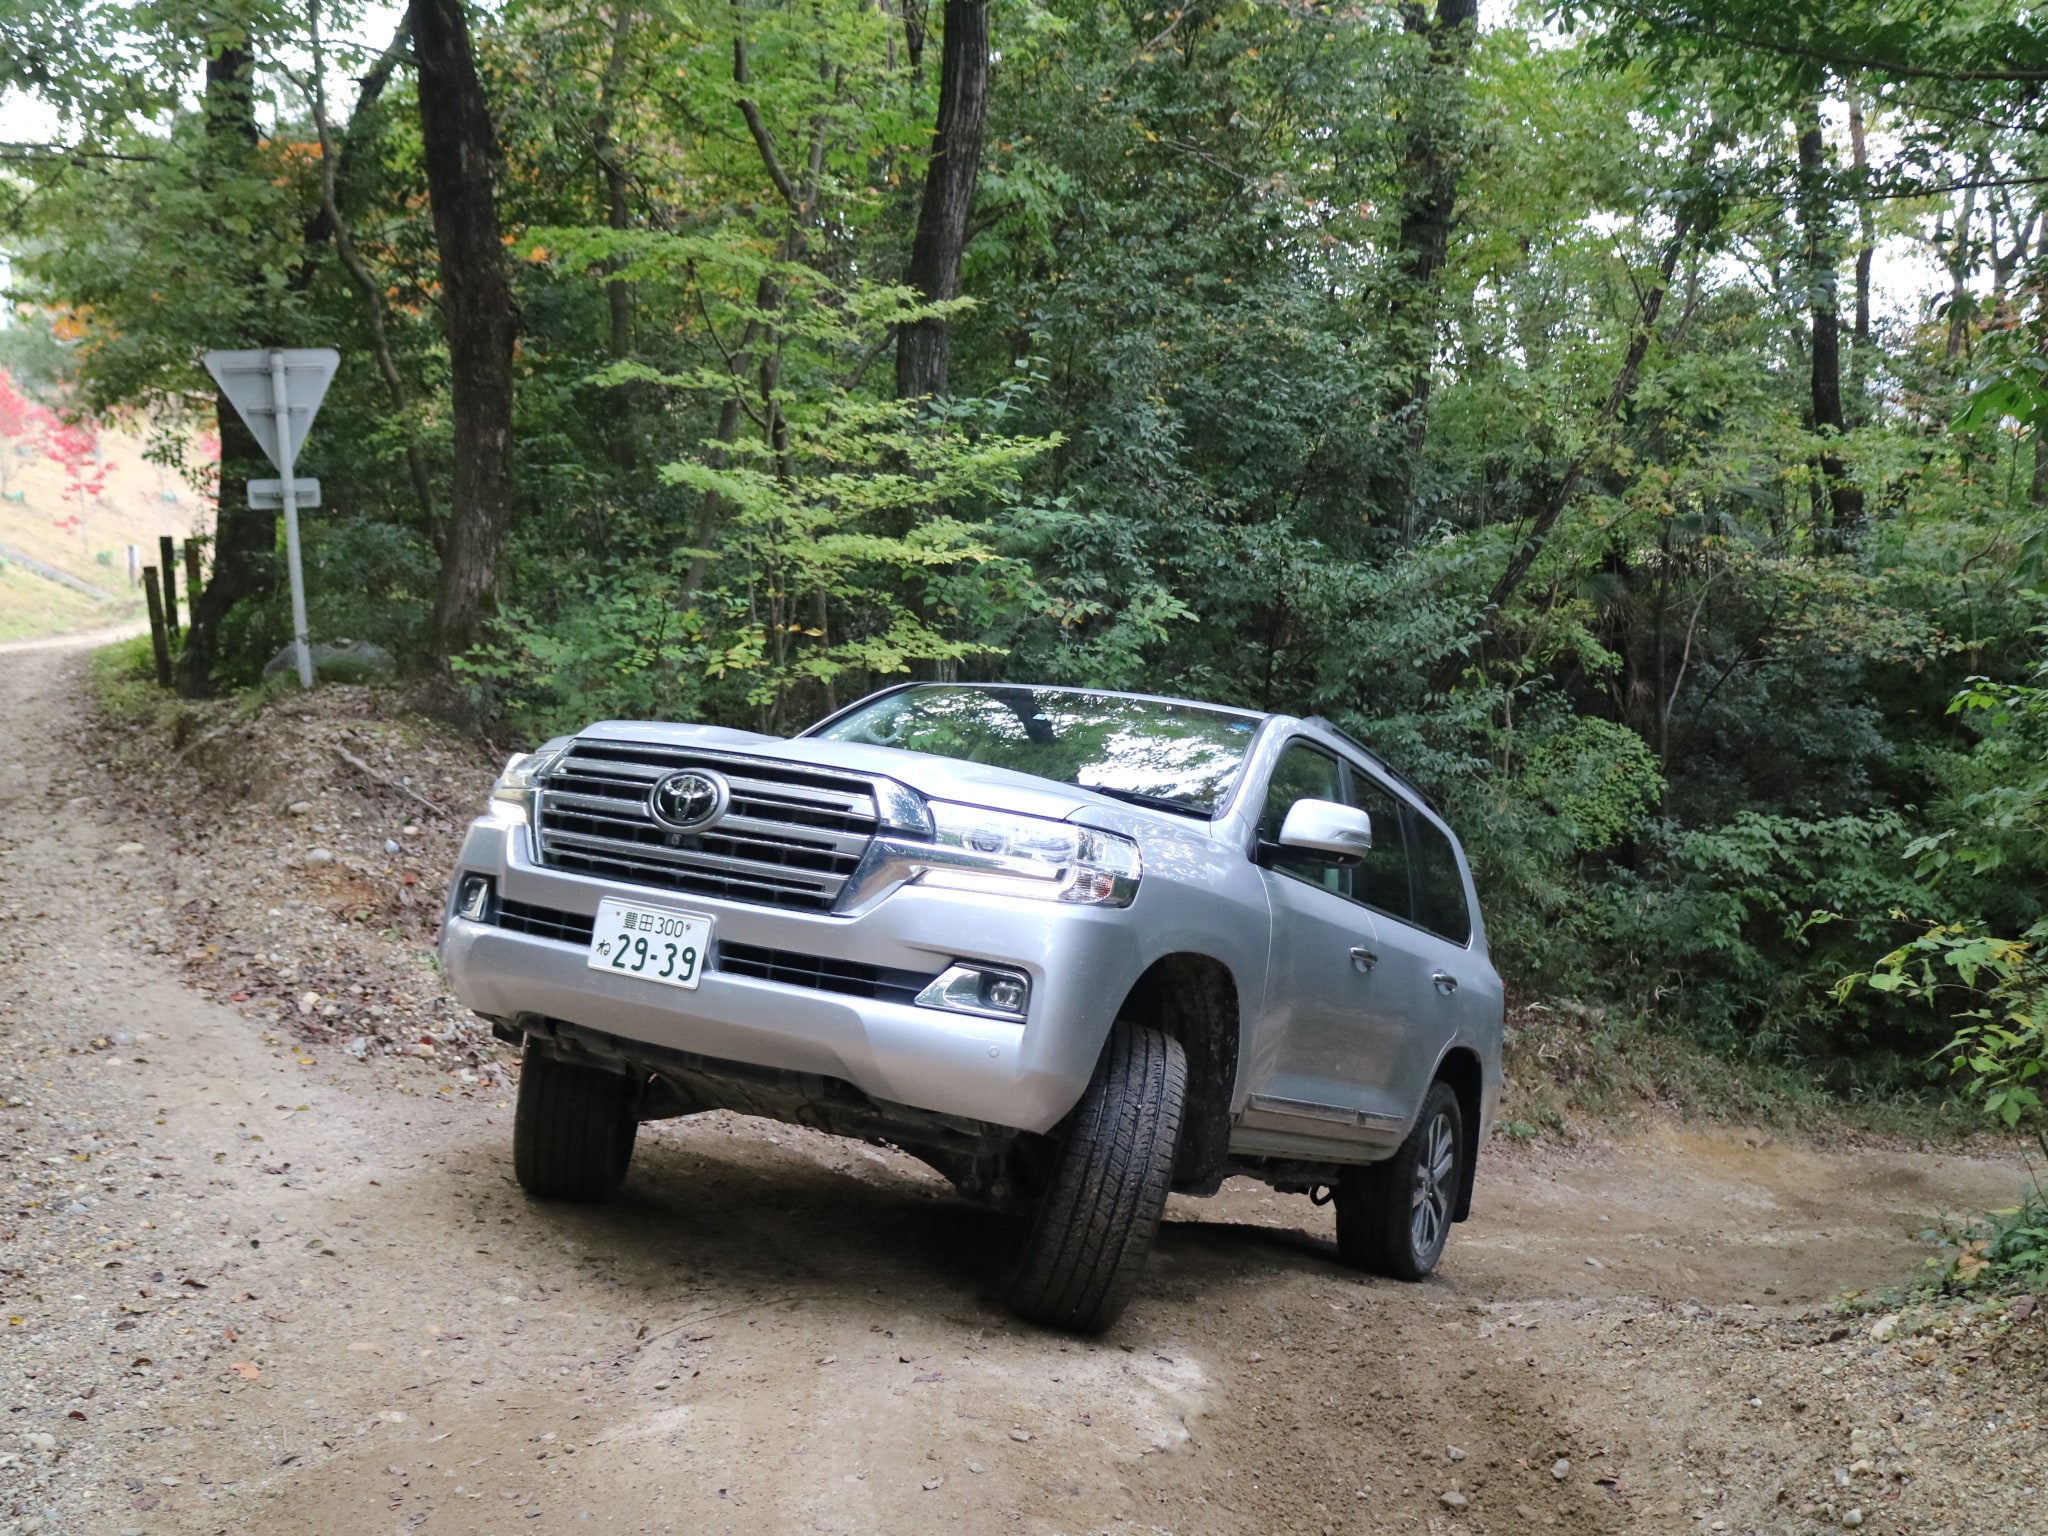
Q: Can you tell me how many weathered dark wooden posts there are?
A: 3